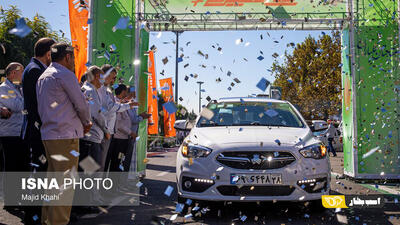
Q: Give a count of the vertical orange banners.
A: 3